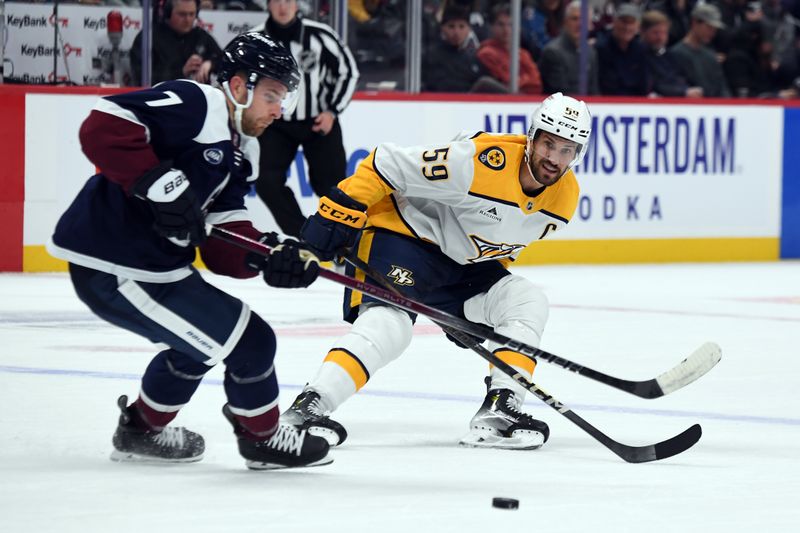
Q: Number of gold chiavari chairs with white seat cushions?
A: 0